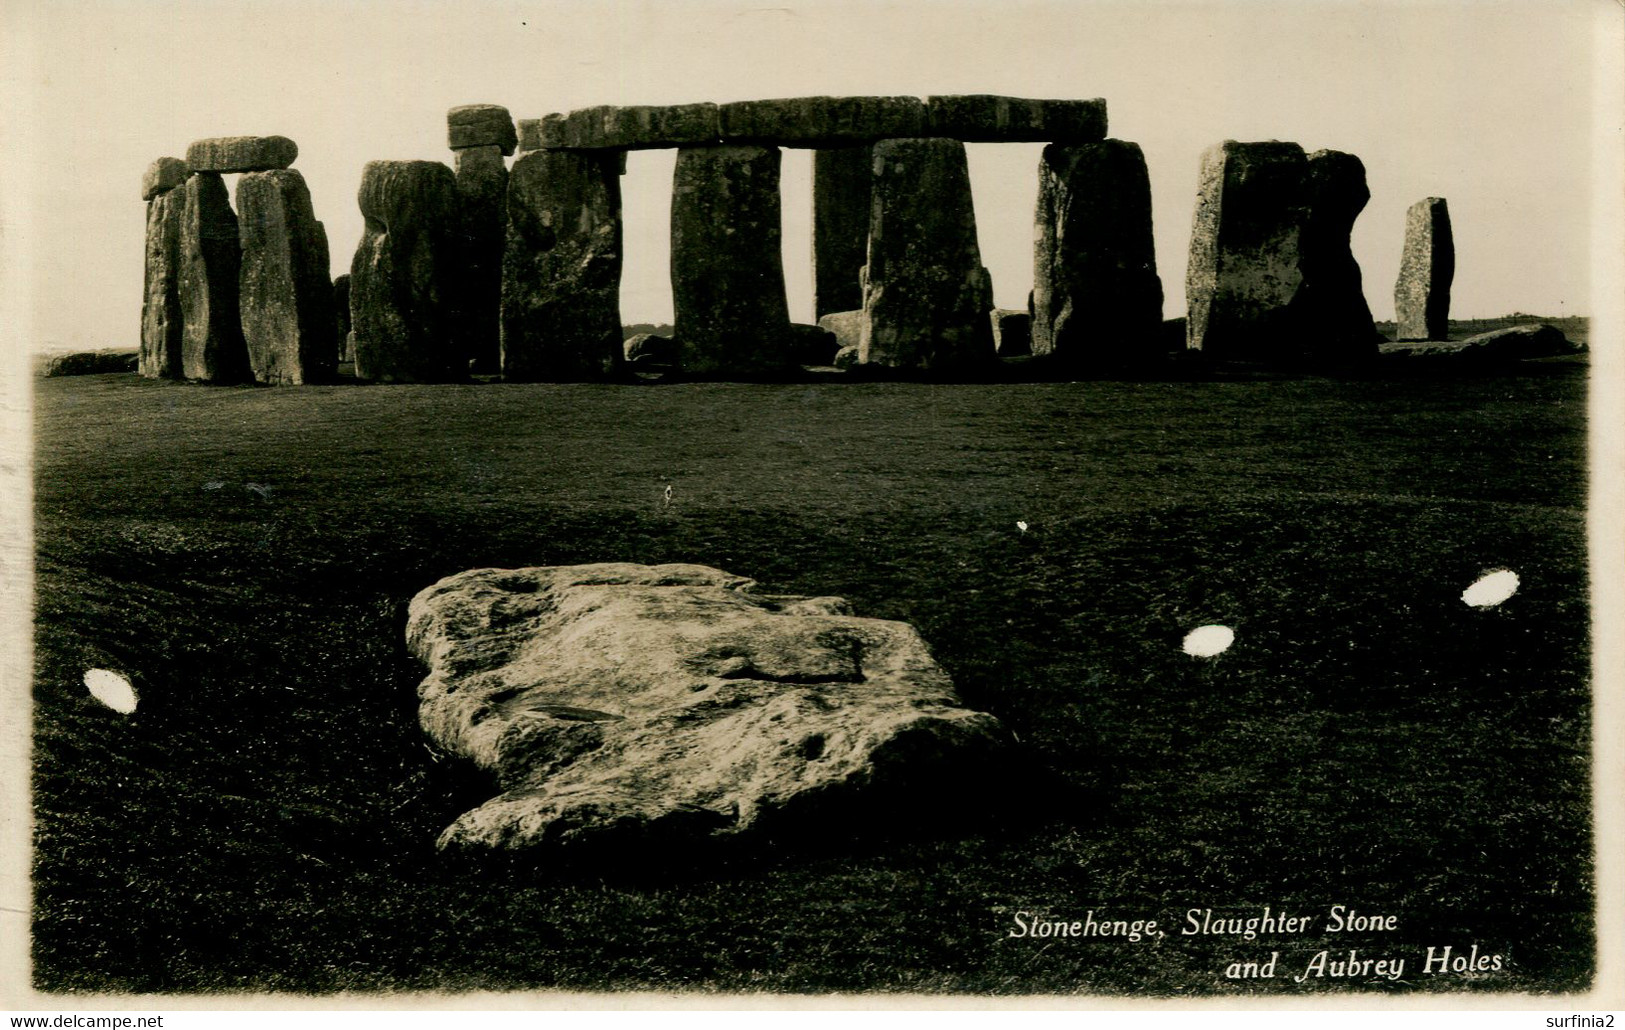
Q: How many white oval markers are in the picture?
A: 3